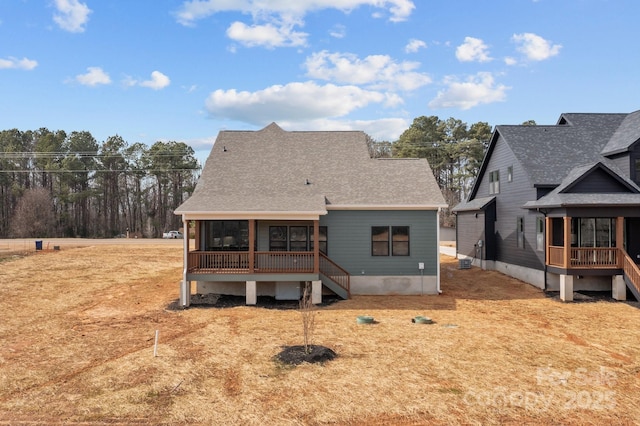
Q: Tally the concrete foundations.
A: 2